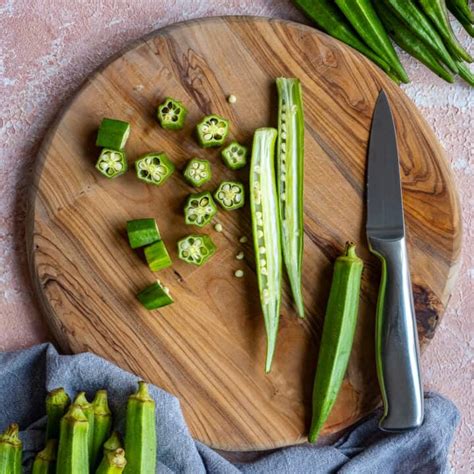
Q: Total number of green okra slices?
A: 13